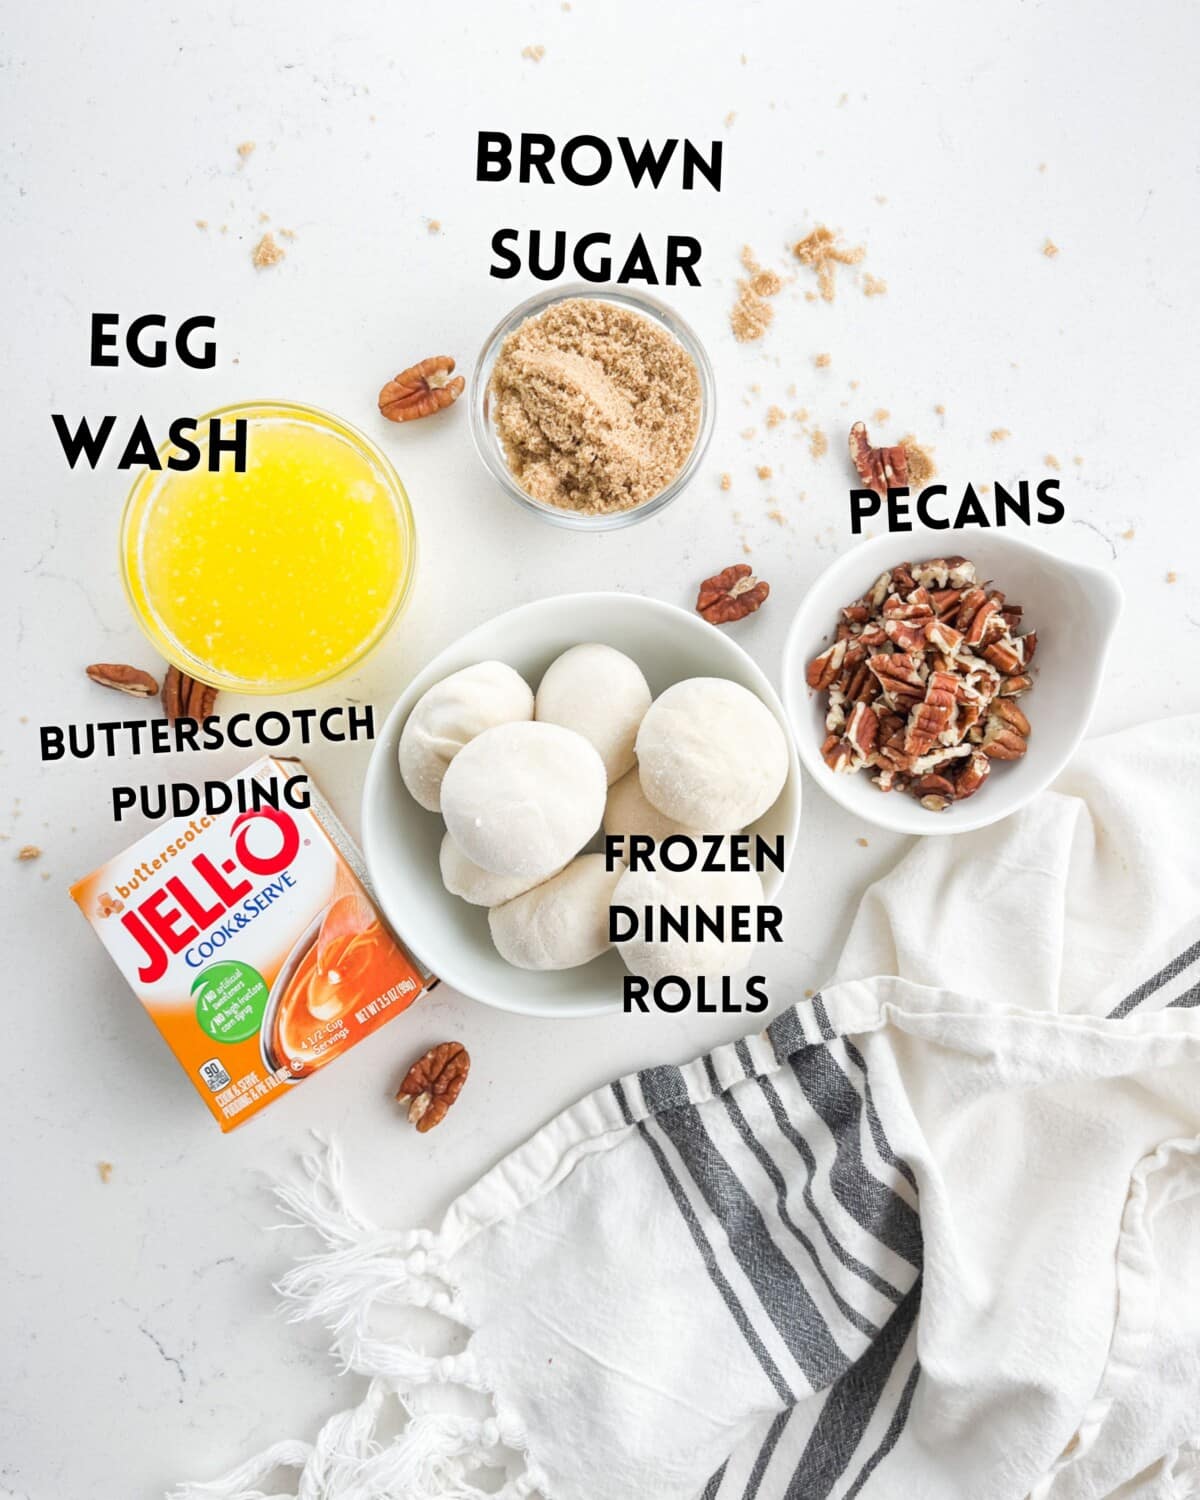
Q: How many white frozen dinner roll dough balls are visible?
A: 8